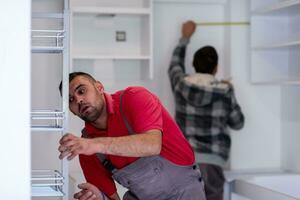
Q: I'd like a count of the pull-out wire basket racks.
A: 3